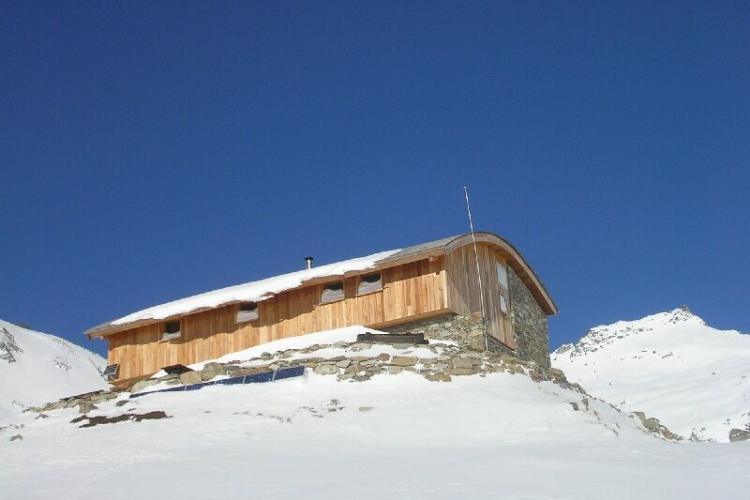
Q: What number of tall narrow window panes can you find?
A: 2